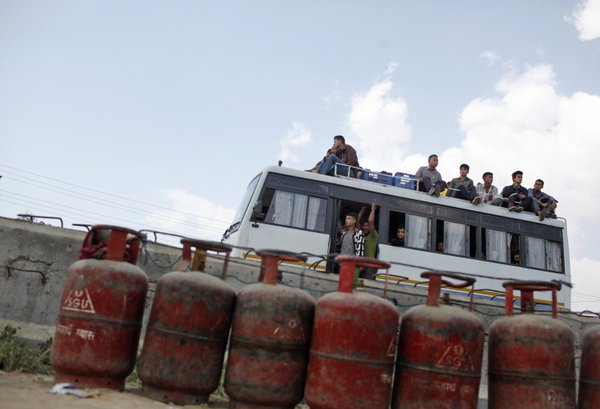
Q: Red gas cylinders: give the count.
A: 7